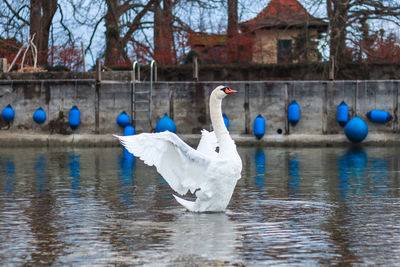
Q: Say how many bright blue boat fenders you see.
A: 12